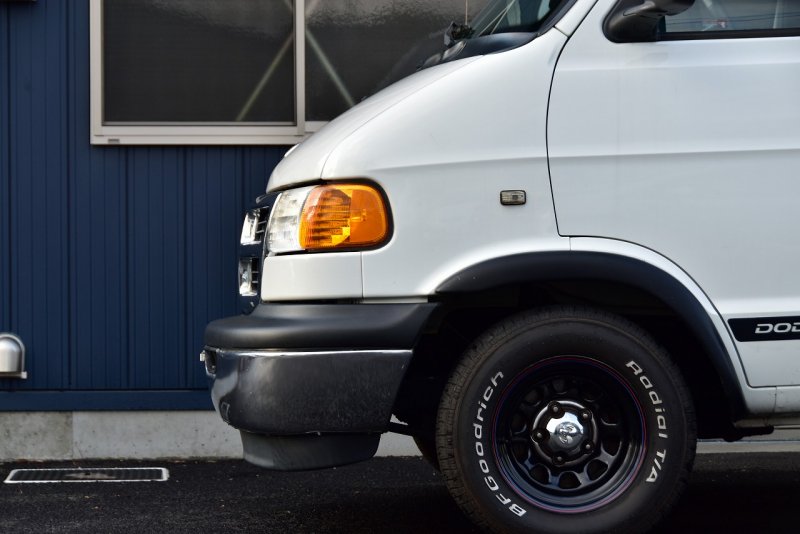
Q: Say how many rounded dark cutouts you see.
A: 10